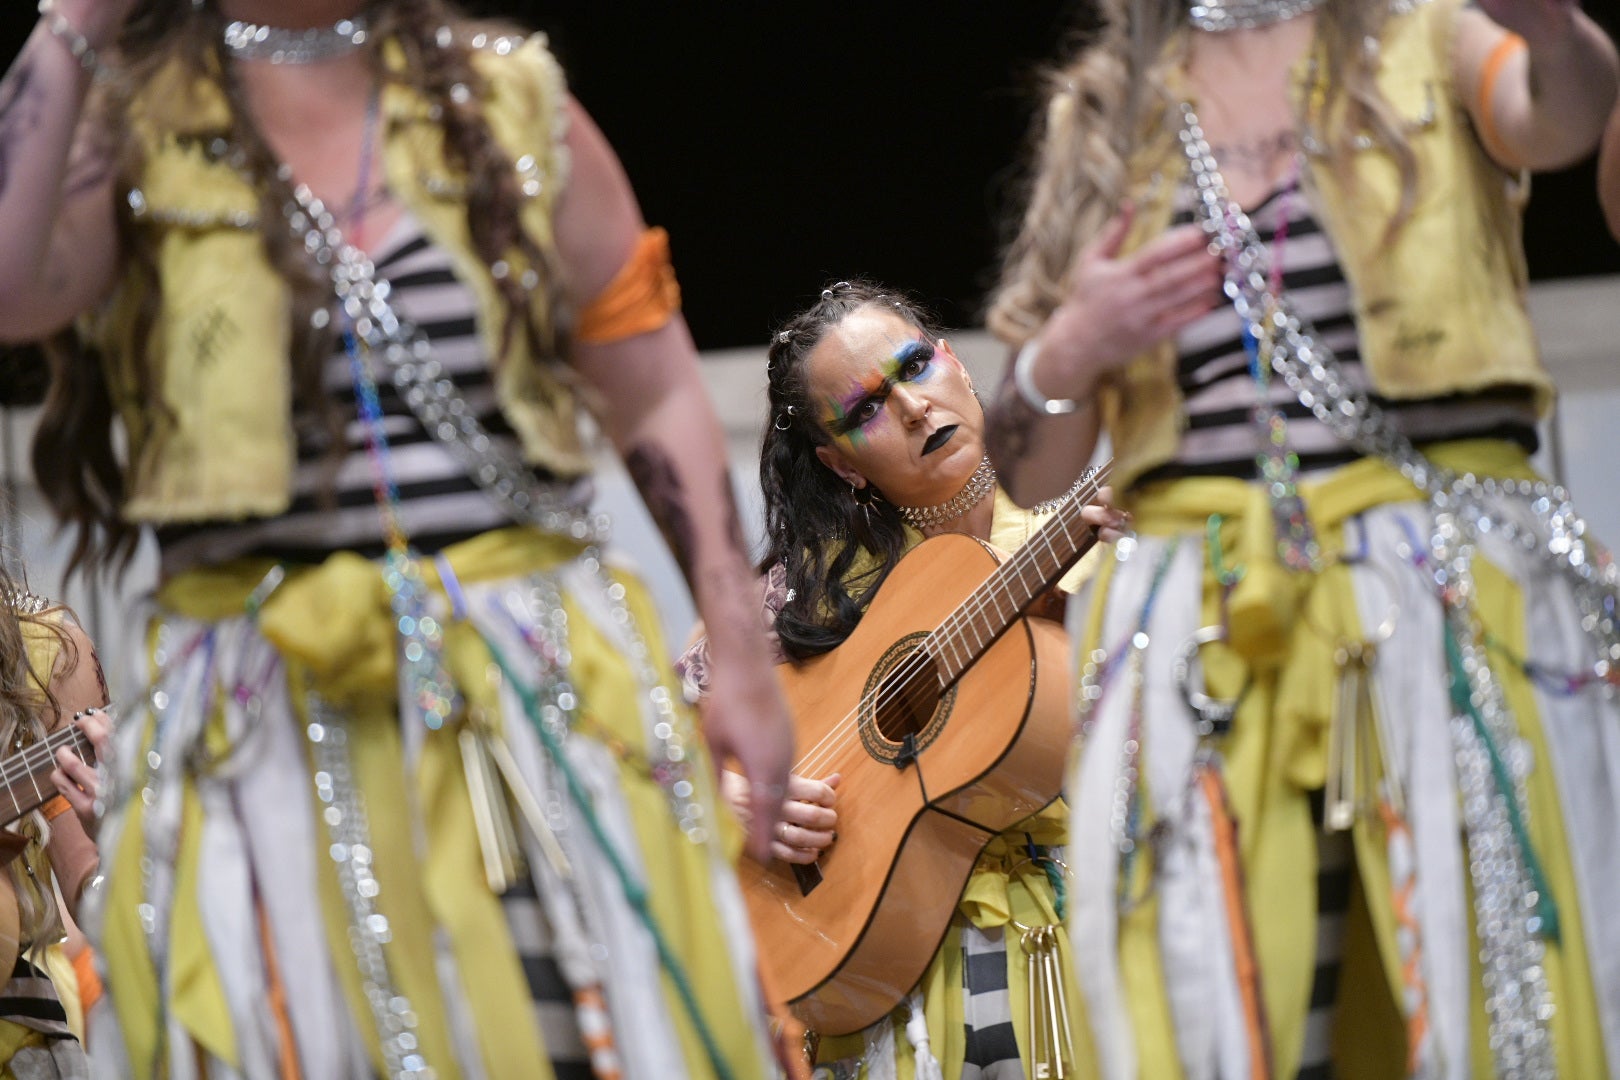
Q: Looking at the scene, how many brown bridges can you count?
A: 1